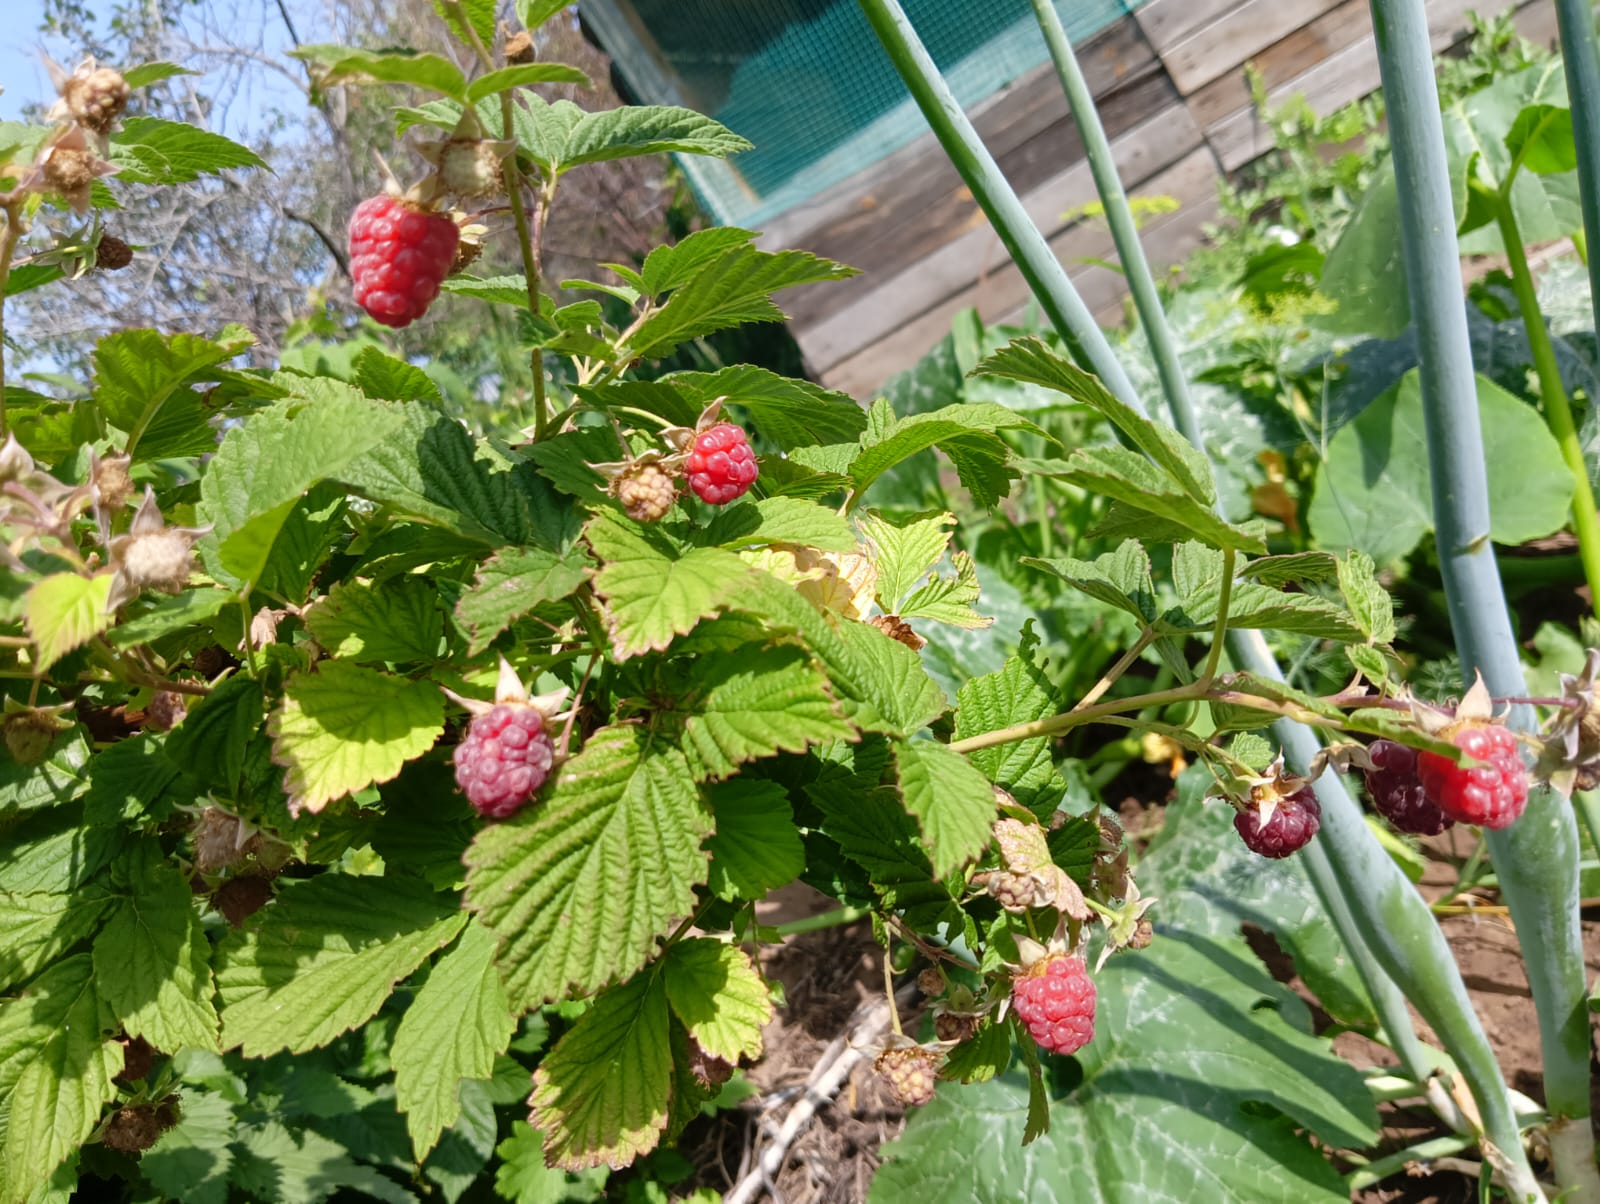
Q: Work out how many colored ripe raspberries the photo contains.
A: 7